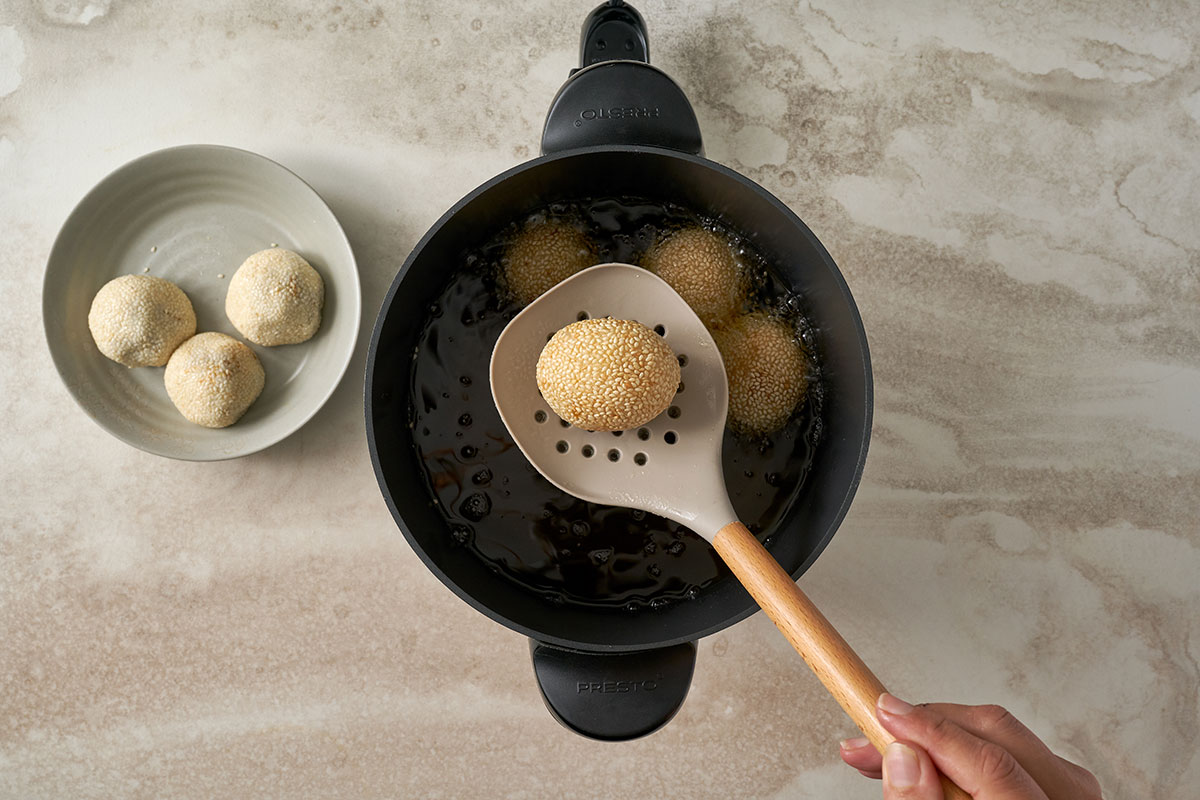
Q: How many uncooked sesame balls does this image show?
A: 3